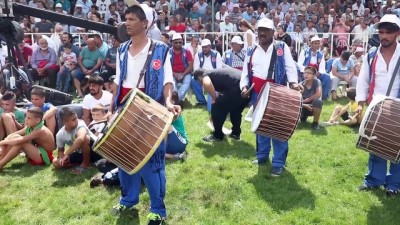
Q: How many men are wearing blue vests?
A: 7